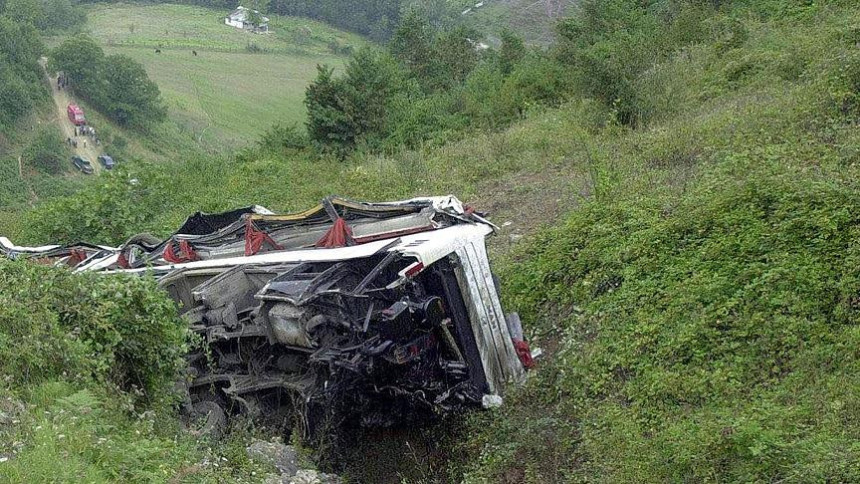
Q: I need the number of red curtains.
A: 5